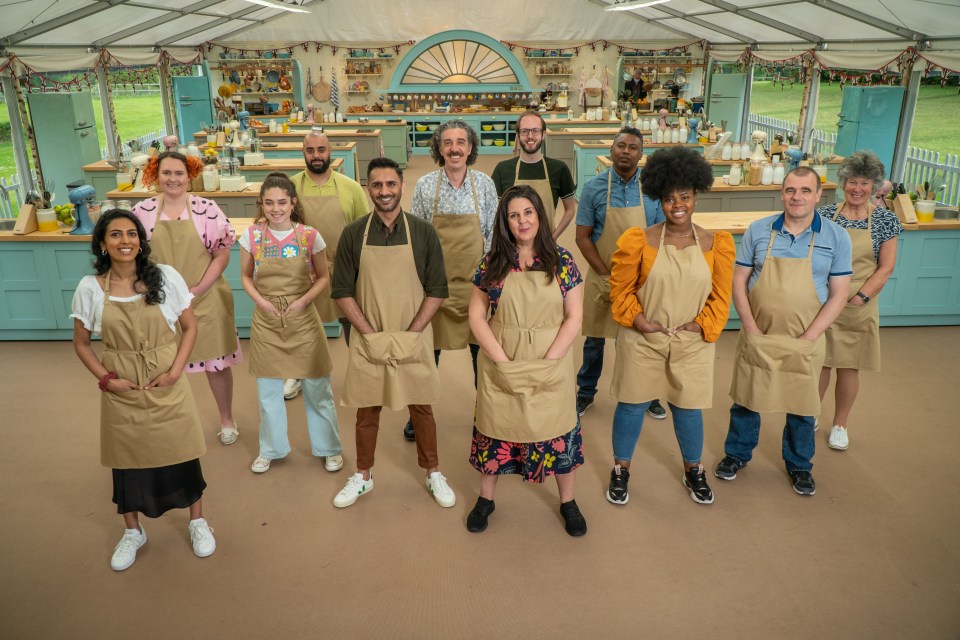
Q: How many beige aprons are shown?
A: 12